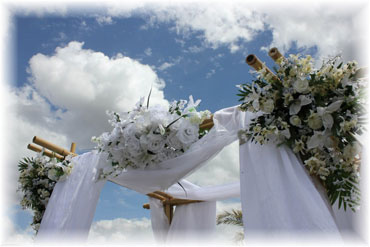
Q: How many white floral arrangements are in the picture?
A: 3